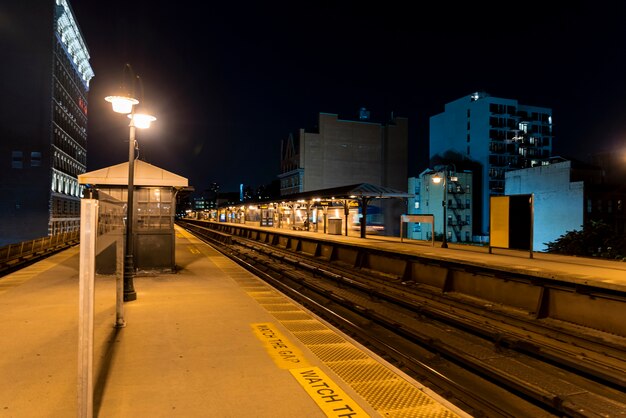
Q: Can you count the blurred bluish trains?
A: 1